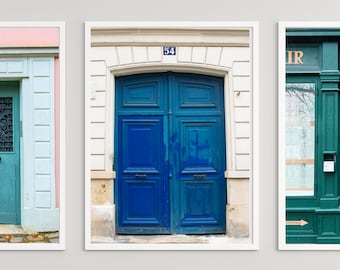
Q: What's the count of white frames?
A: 3